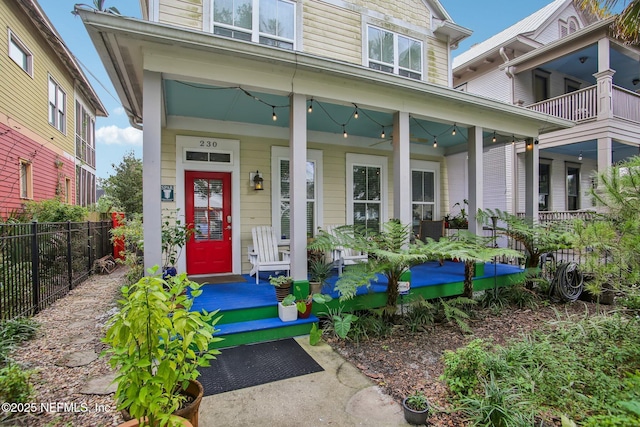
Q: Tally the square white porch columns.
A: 5